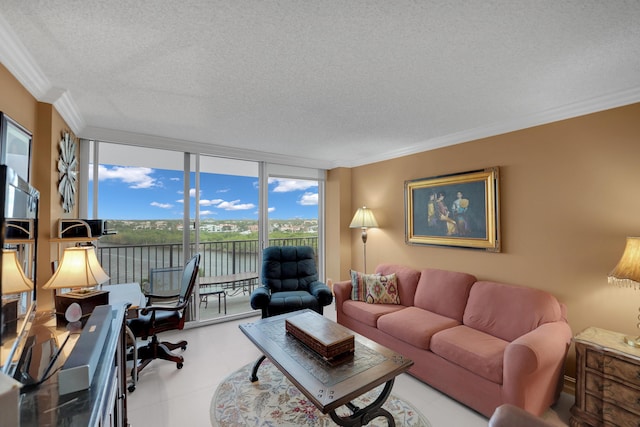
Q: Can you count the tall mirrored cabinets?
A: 0